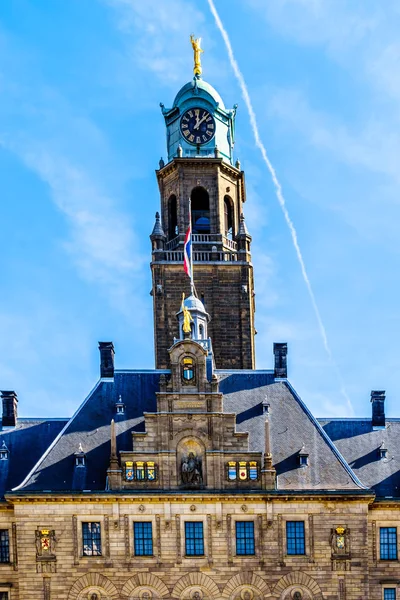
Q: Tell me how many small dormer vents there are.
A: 6